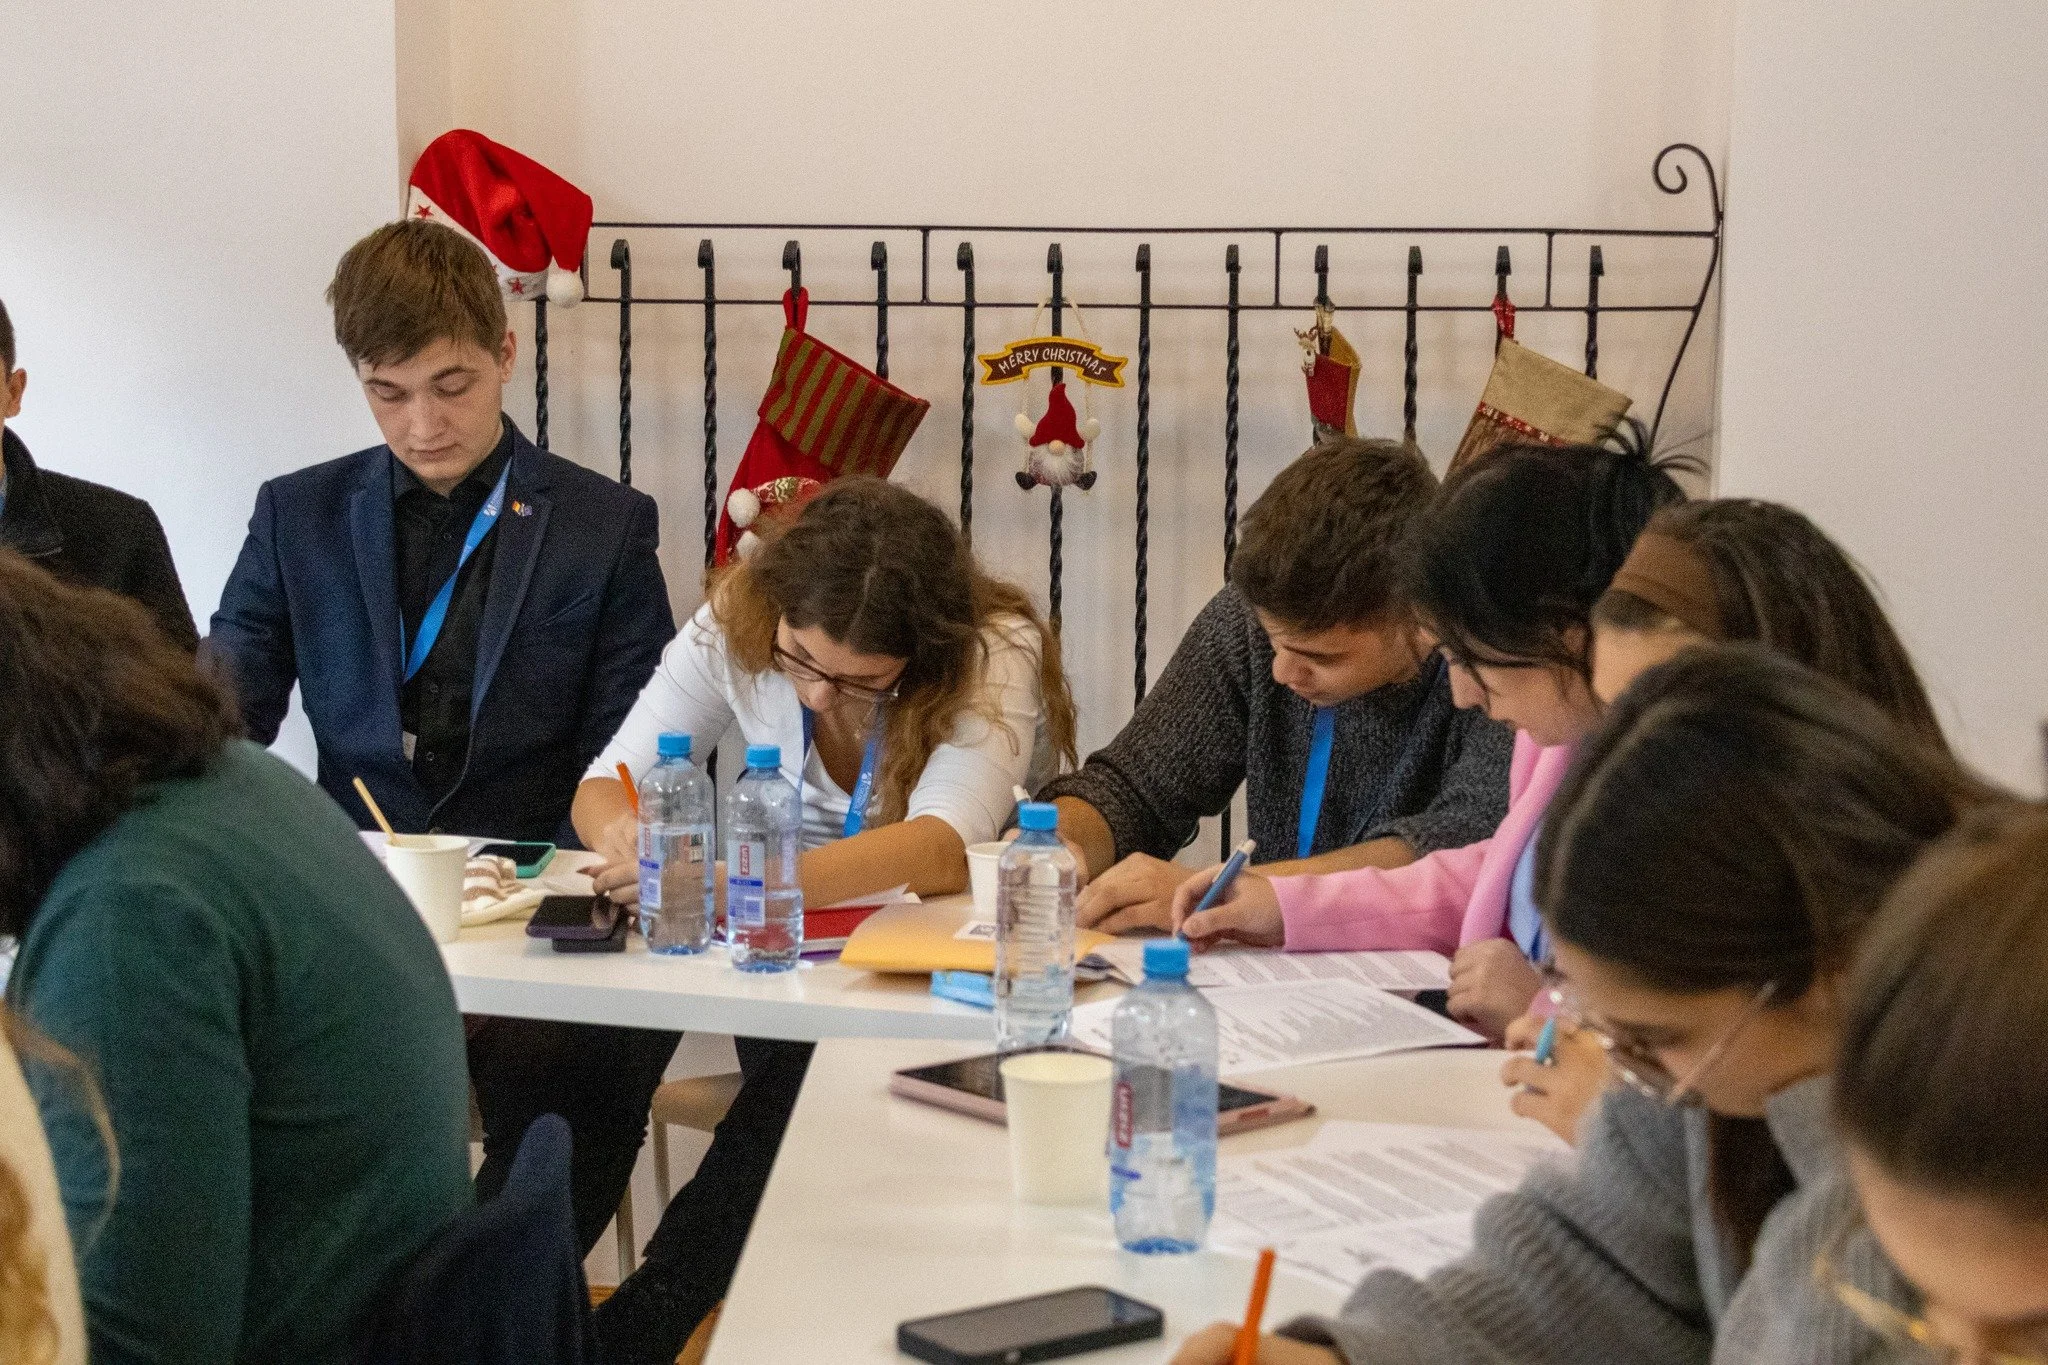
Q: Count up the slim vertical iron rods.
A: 13